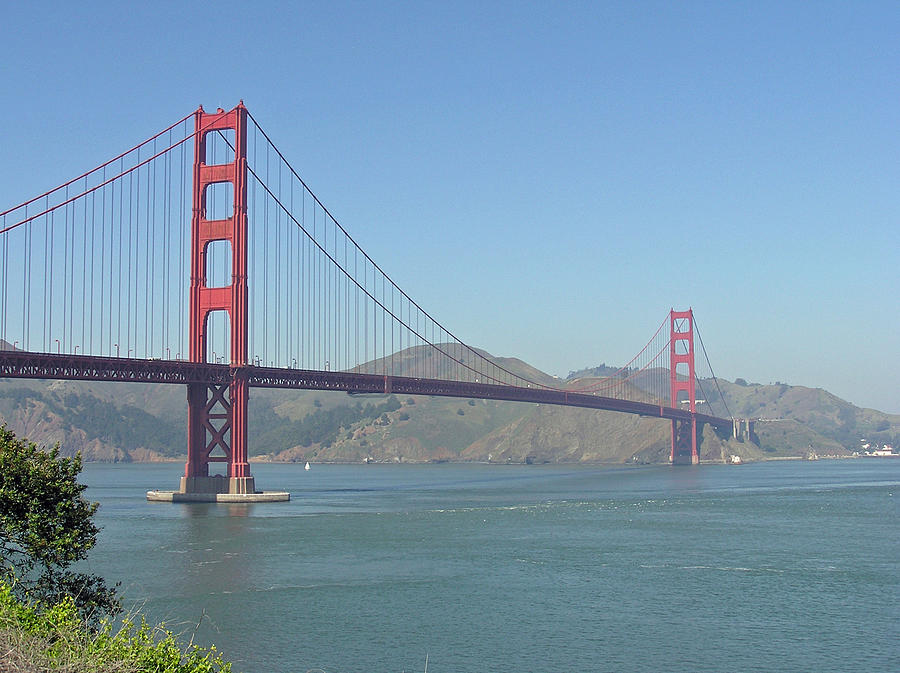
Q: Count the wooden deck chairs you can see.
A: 0